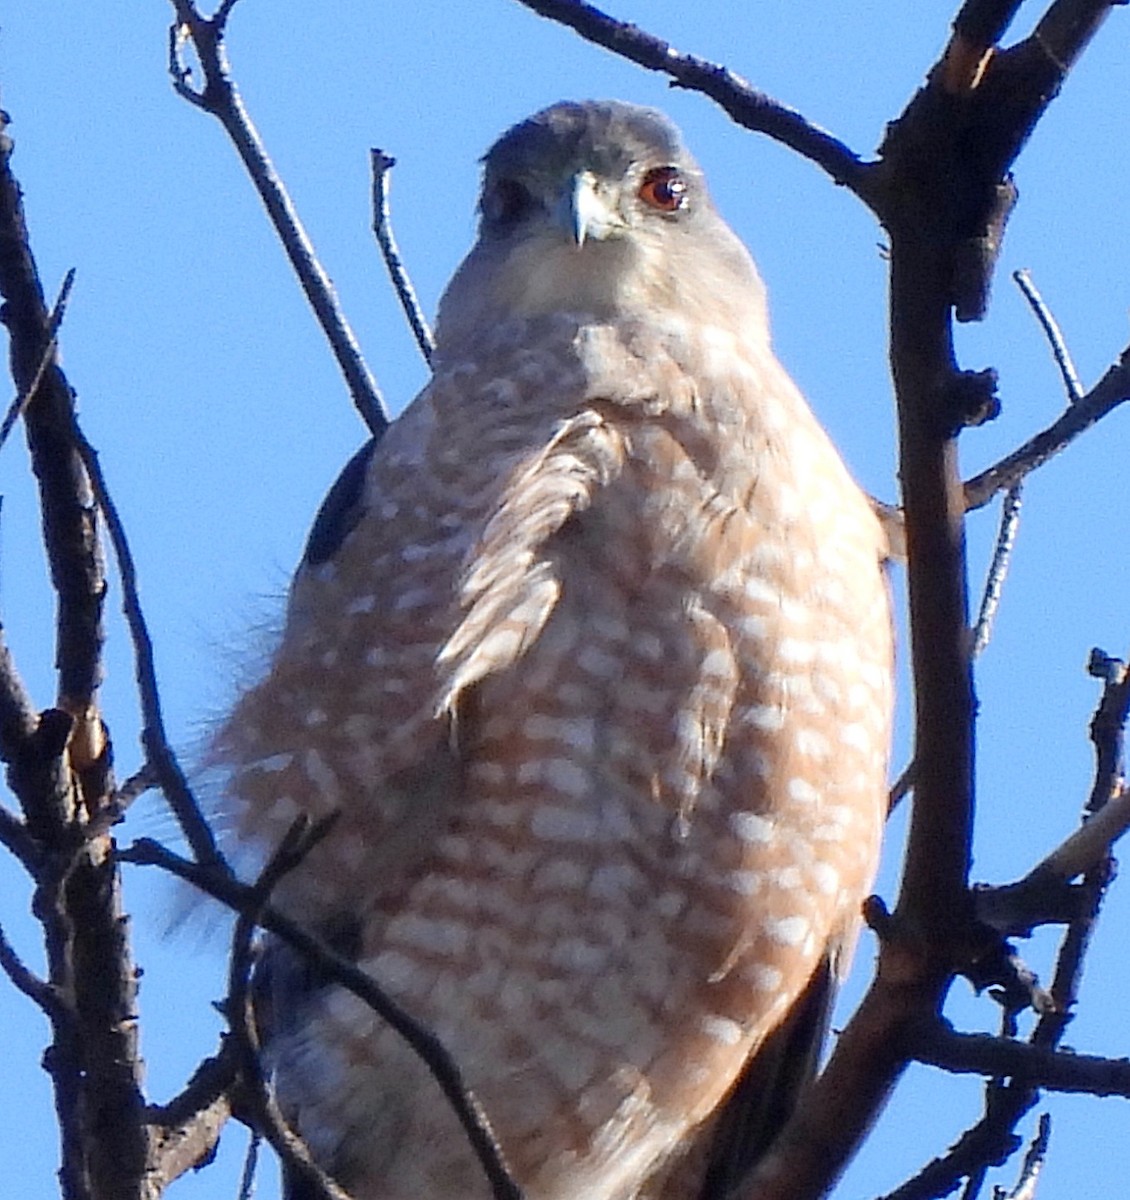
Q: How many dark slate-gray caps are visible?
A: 1